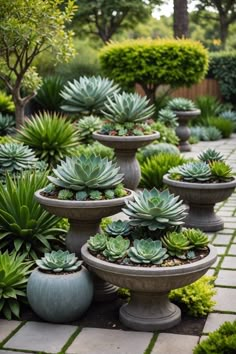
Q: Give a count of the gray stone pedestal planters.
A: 5